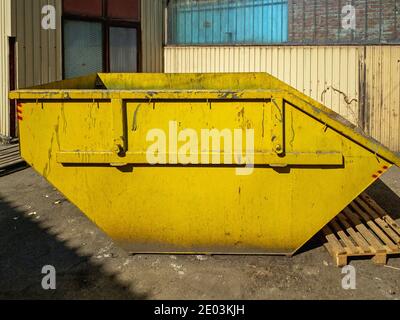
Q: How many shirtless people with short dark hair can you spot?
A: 0